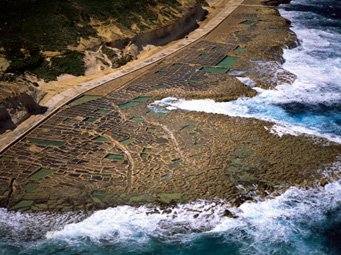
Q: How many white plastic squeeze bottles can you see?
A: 0